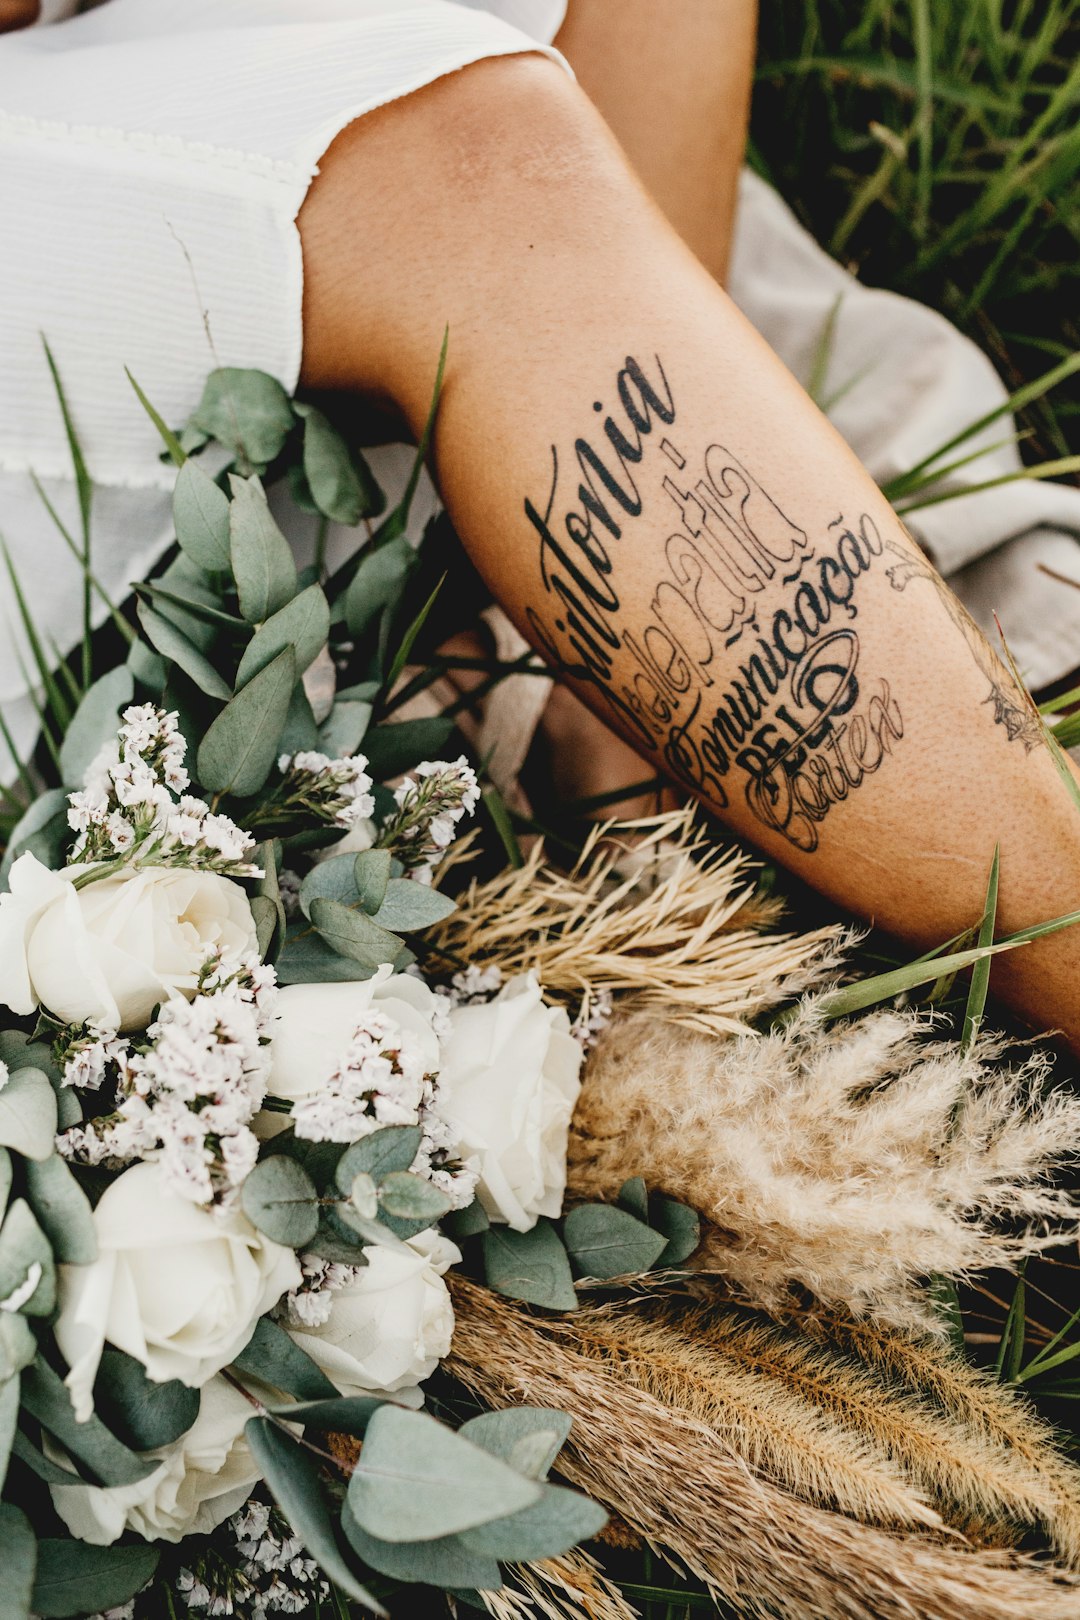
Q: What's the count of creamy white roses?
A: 6